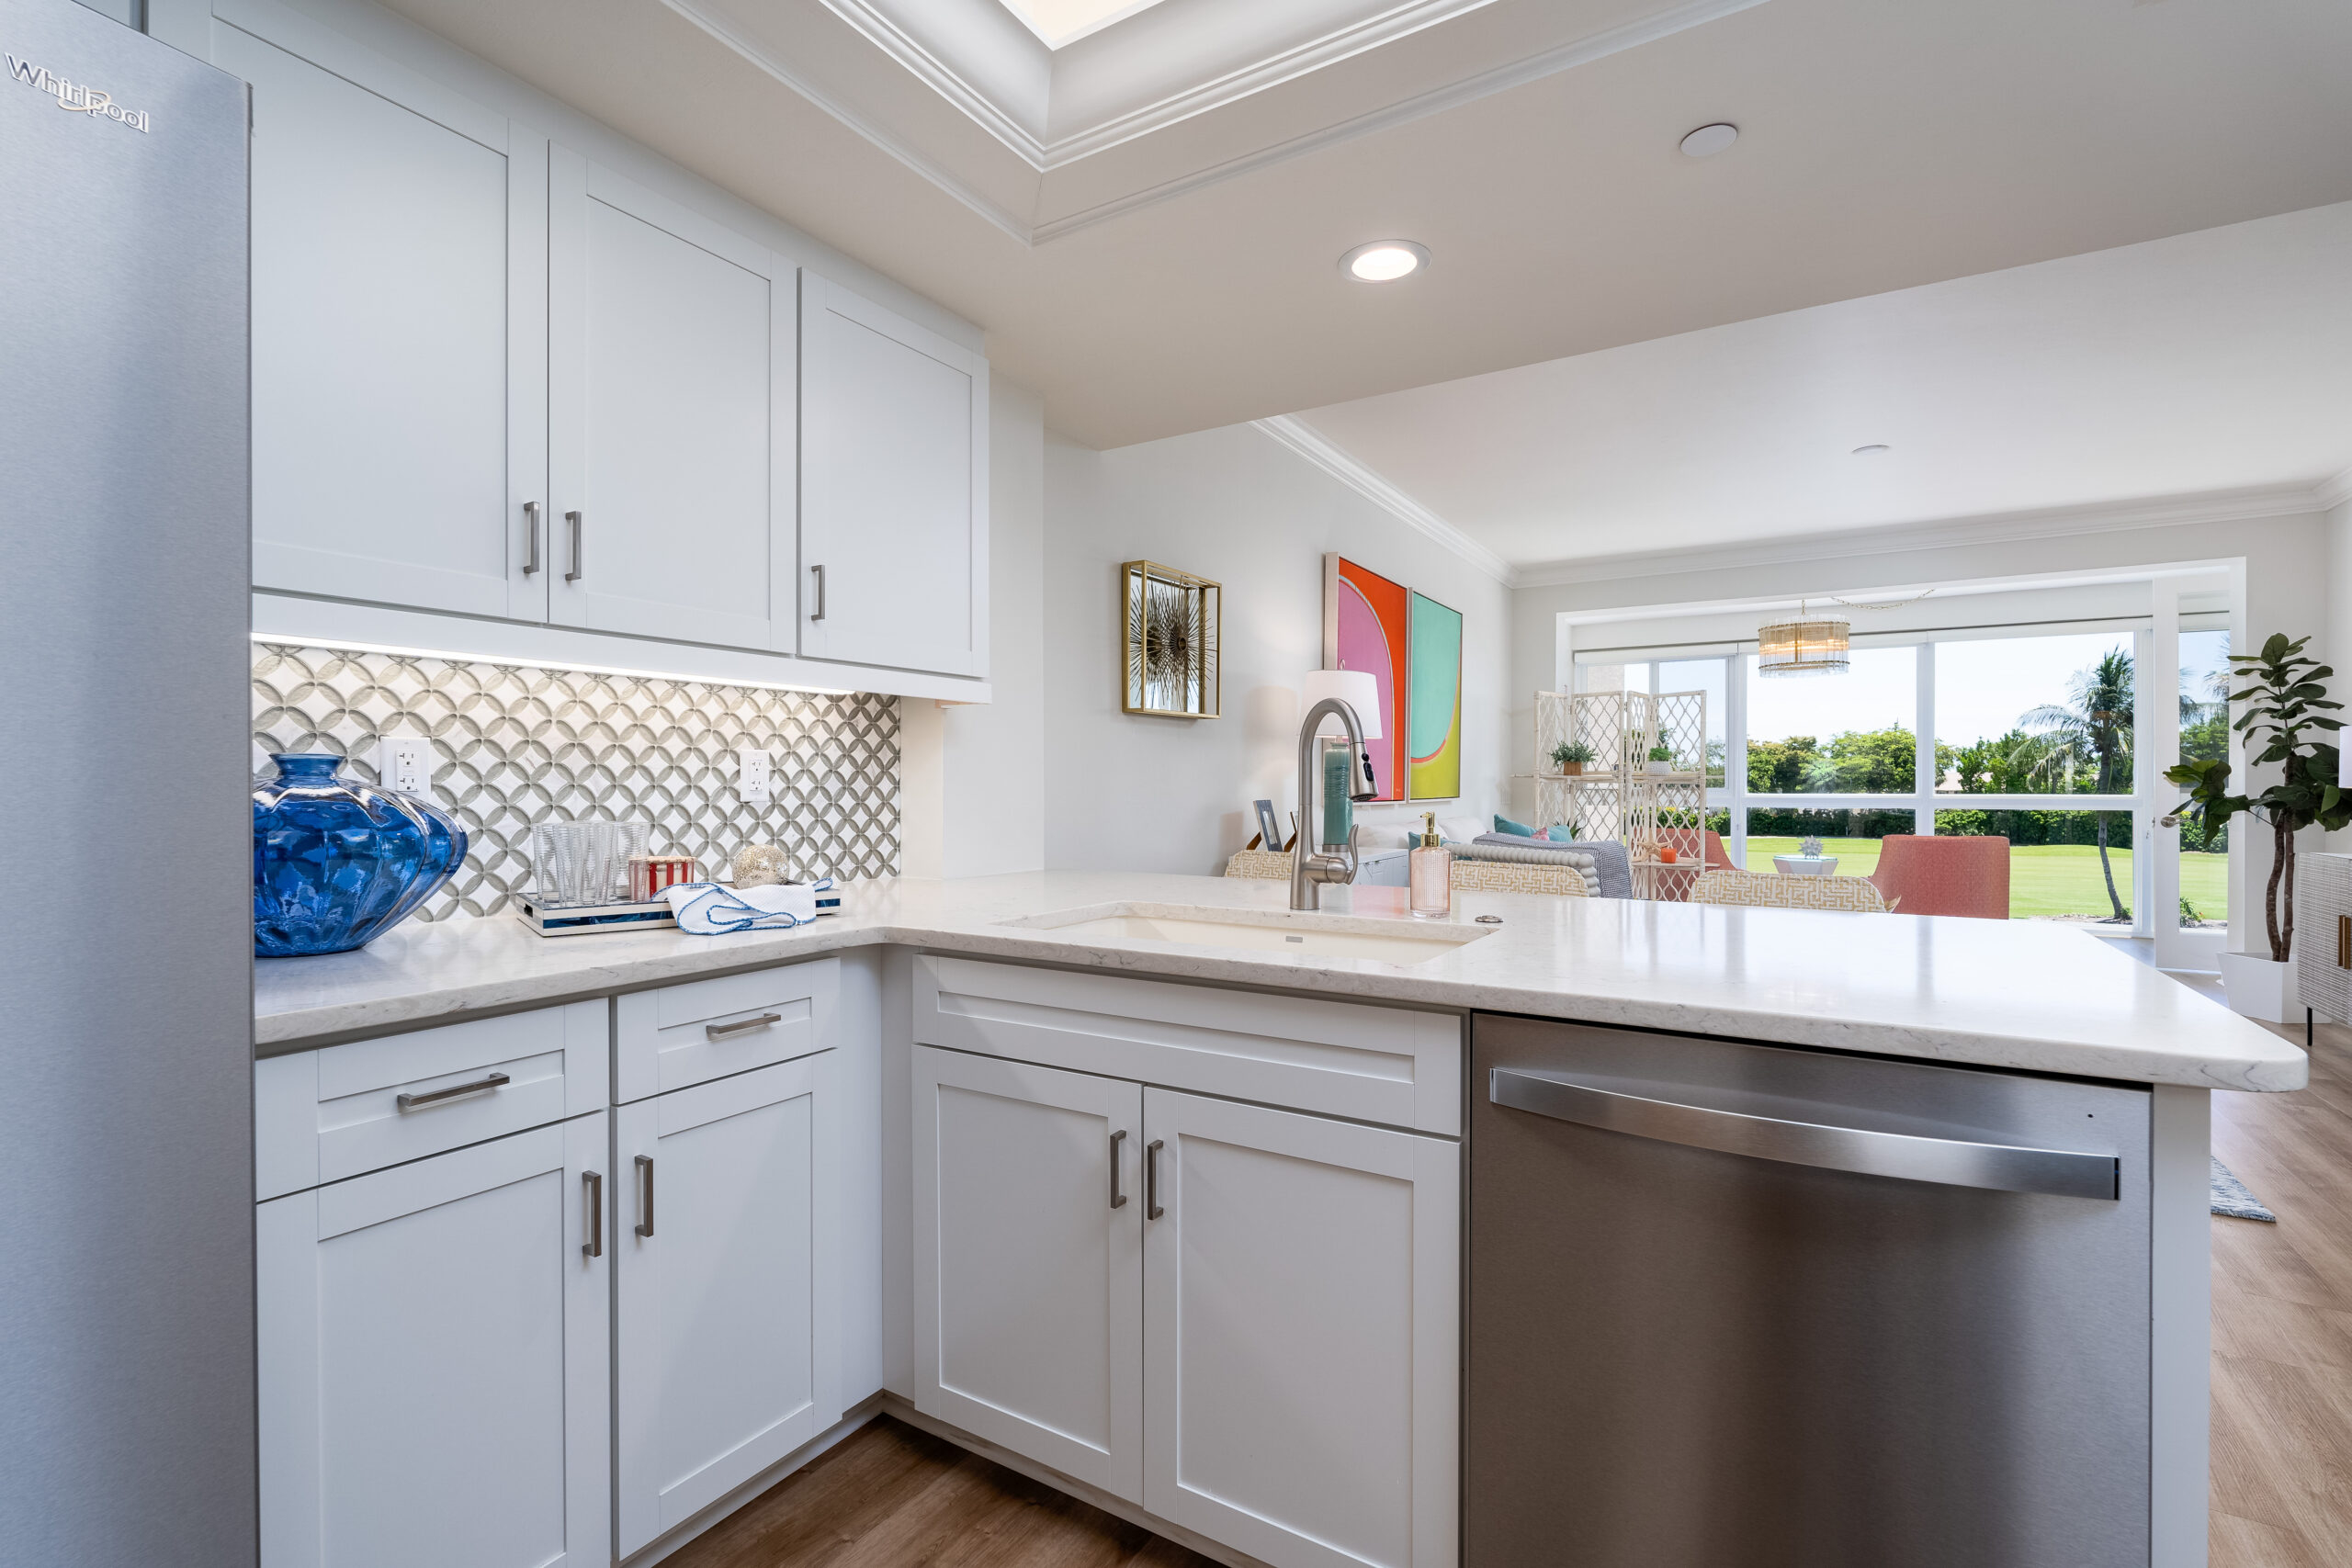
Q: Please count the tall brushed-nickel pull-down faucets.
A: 1